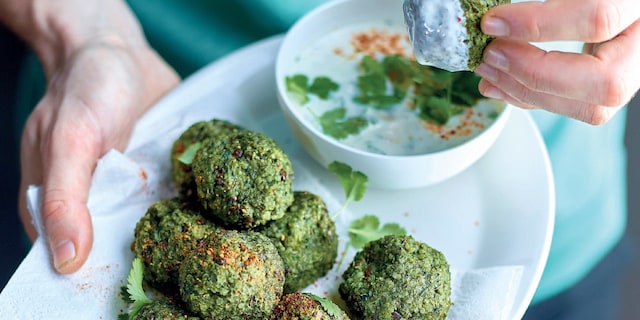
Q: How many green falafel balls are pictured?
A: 9